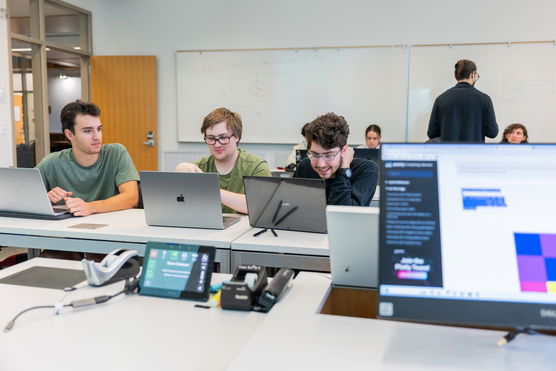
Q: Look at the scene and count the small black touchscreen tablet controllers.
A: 1